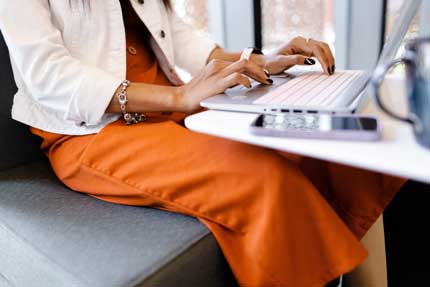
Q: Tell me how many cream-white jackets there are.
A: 1